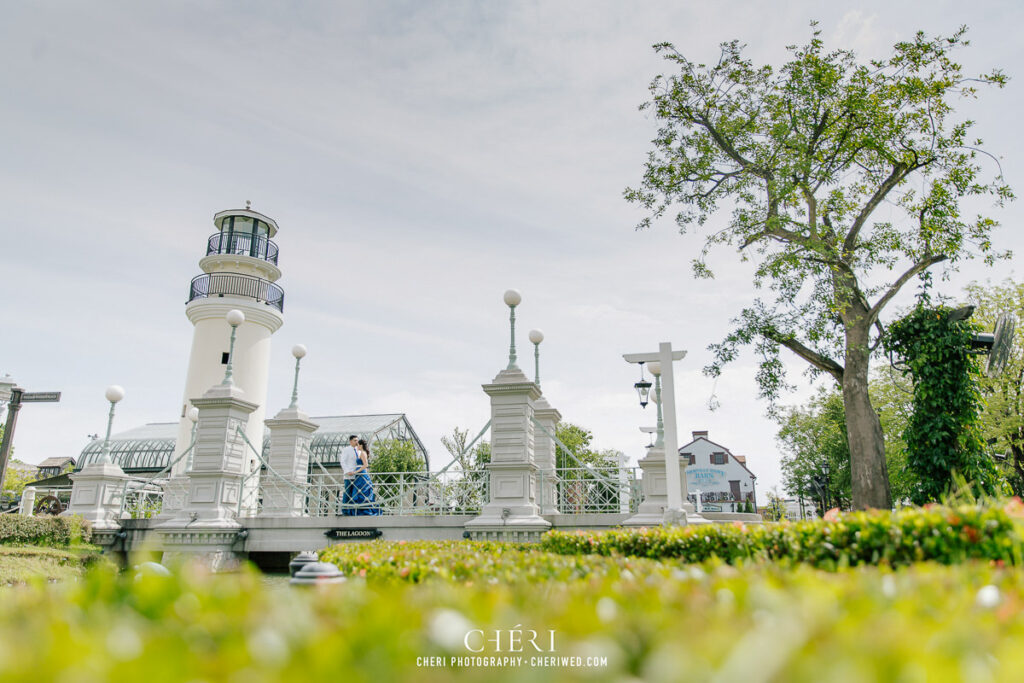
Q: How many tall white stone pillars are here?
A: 4